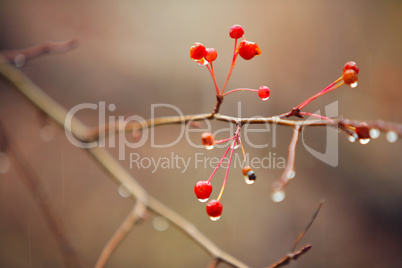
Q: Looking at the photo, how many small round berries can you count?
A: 12